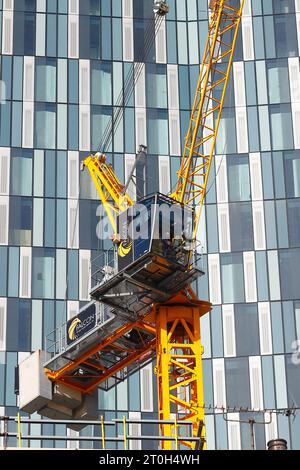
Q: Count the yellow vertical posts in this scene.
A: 4